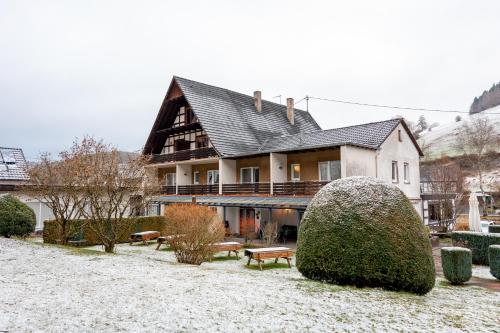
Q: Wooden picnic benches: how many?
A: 4